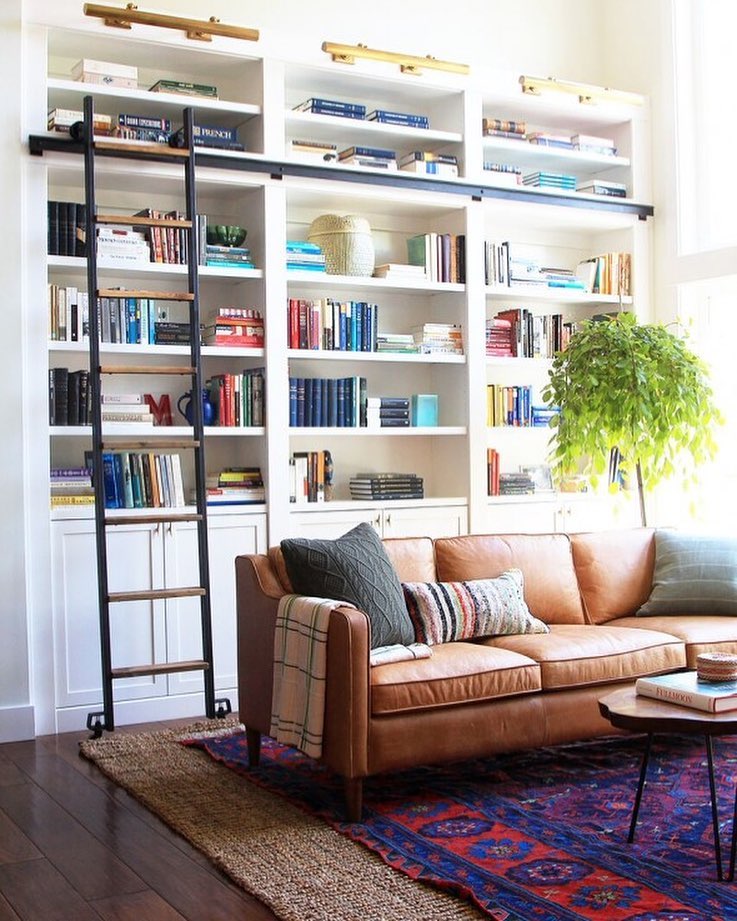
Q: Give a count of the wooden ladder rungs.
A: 8